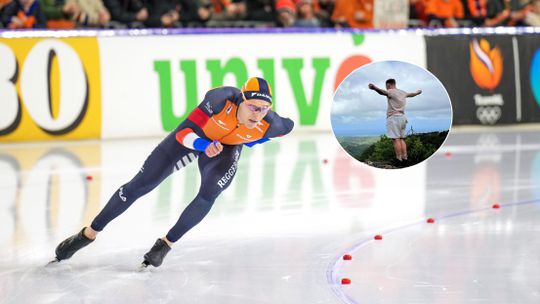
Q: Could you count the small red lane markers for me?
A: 8